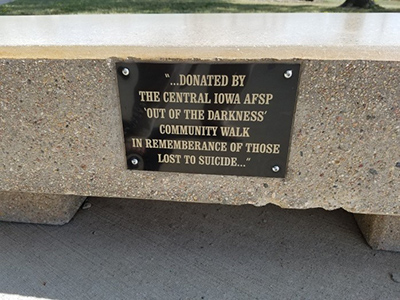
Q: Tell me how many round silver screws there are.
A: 4